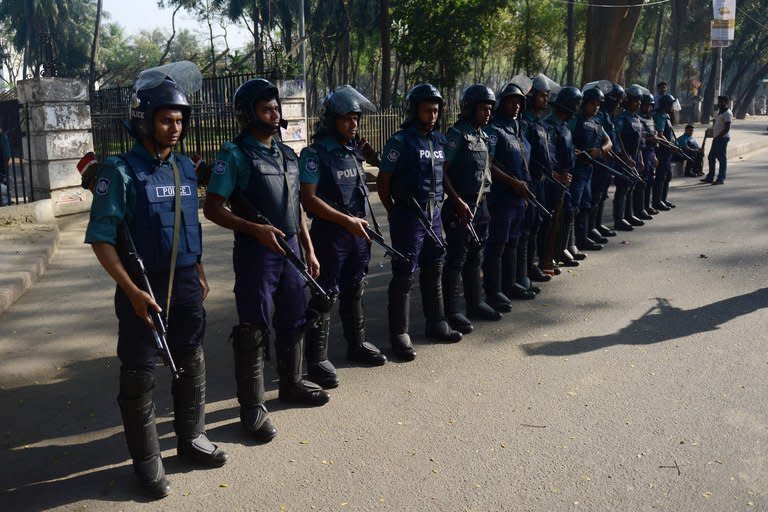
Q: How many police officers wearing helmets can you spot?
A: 13